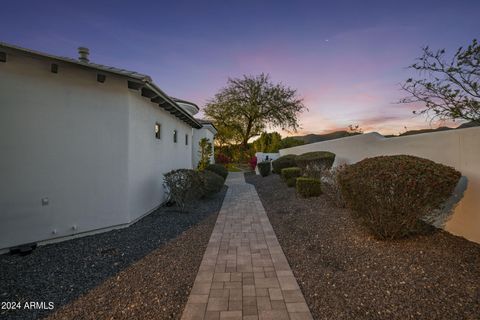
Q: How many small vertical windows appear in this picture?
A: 3